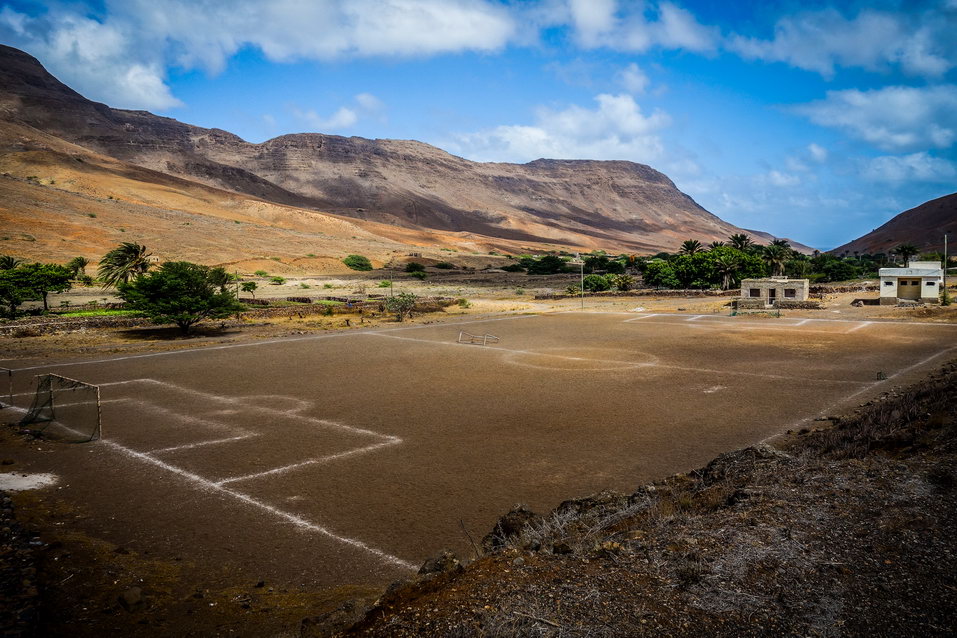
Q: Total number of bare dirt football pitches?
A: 1